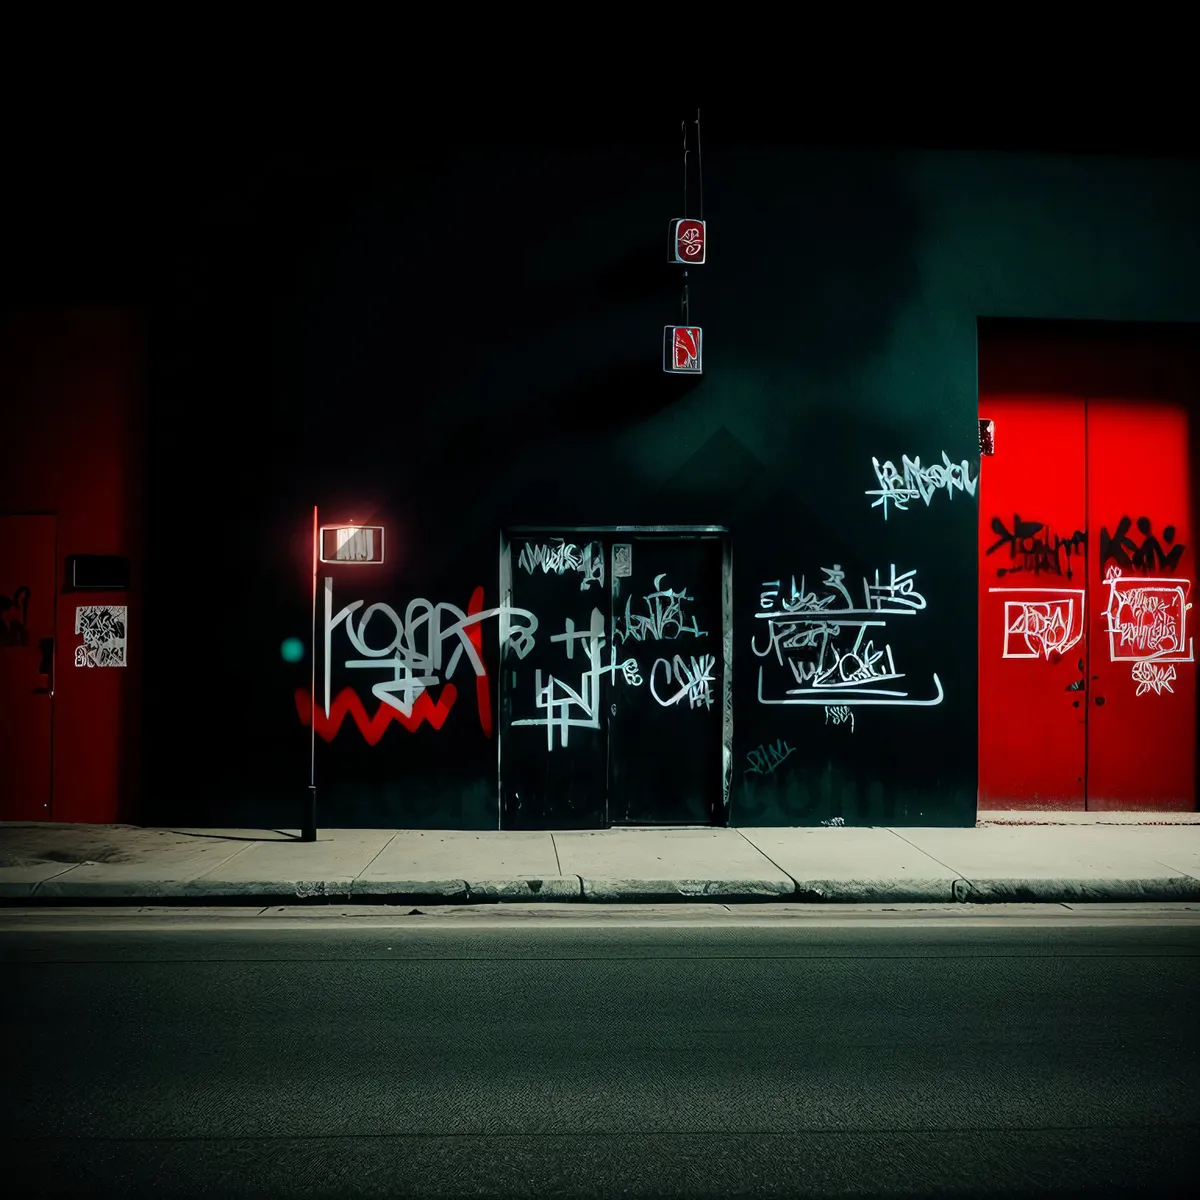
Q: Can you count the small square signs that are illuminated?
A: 2